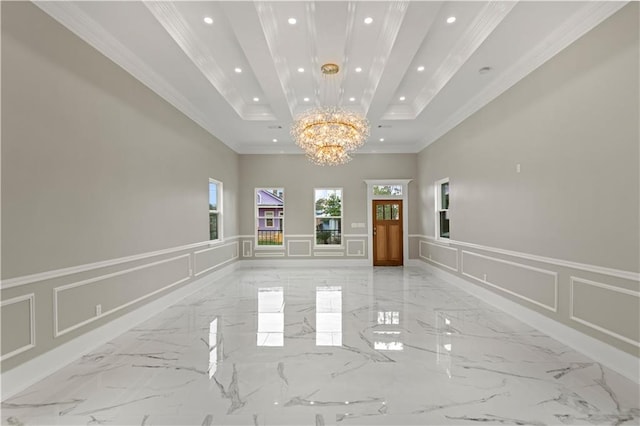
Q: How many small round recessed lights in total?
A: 14